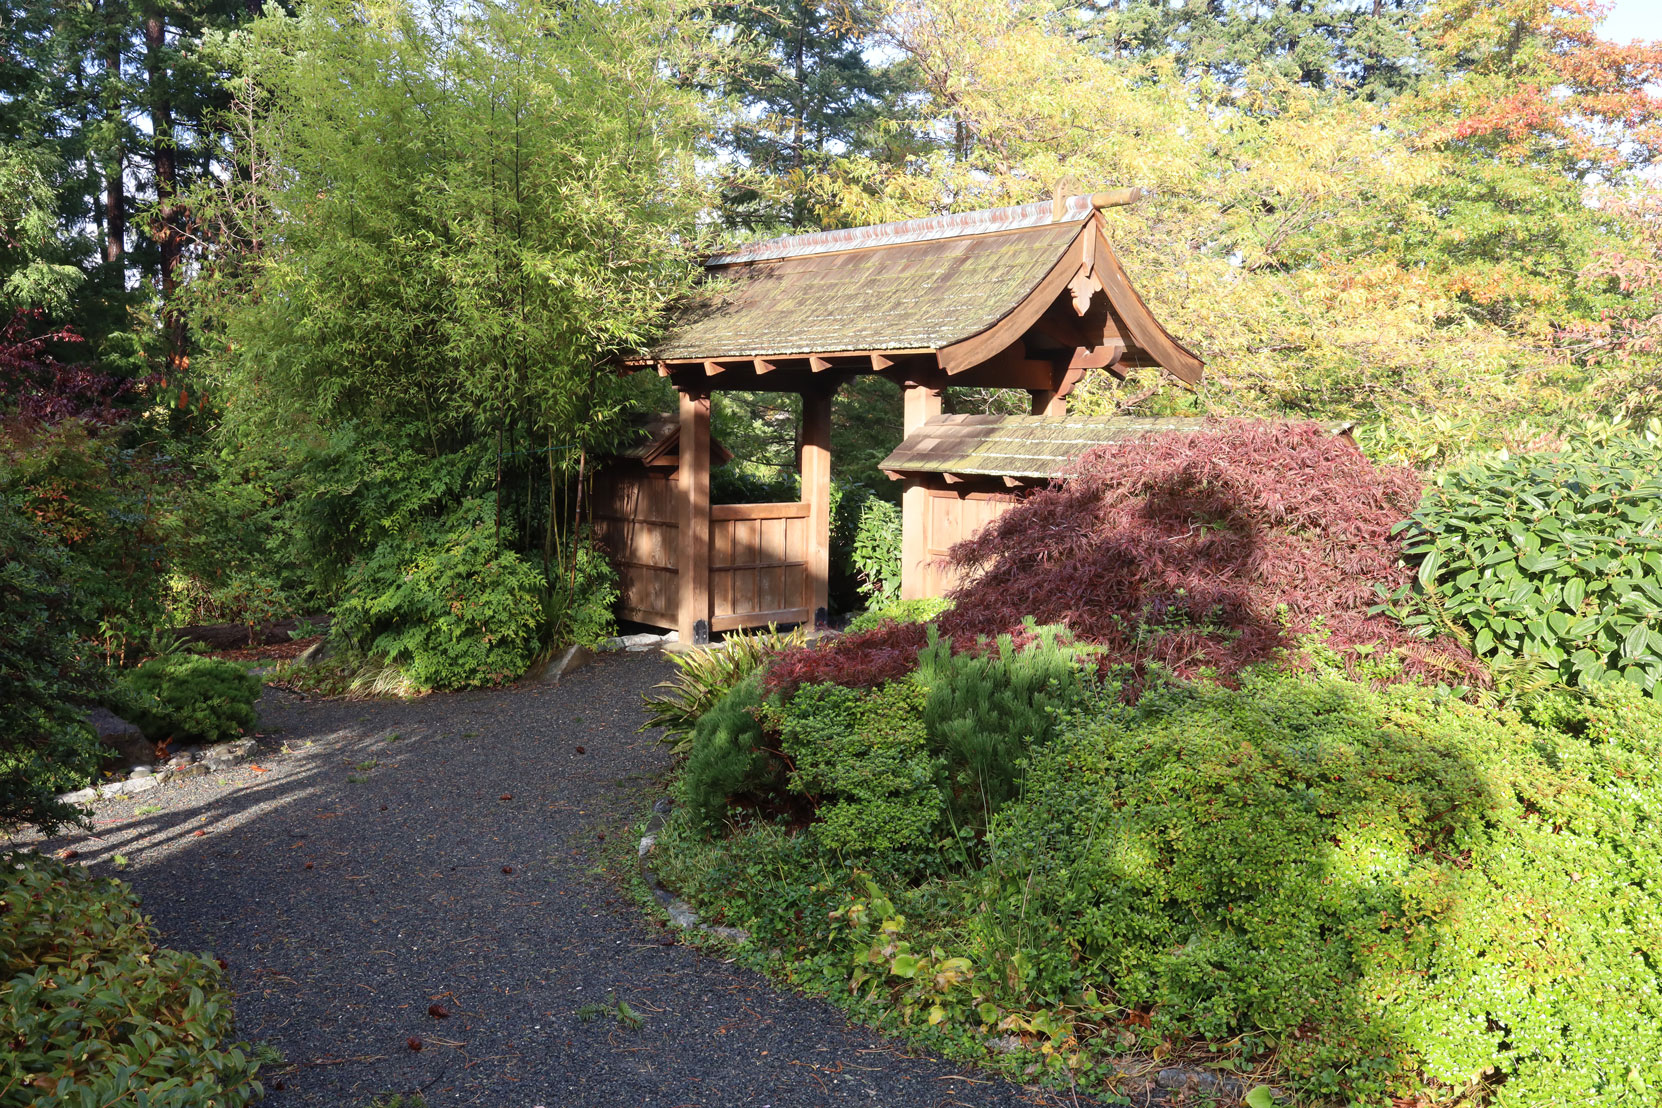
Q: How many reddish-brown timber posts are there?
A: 4